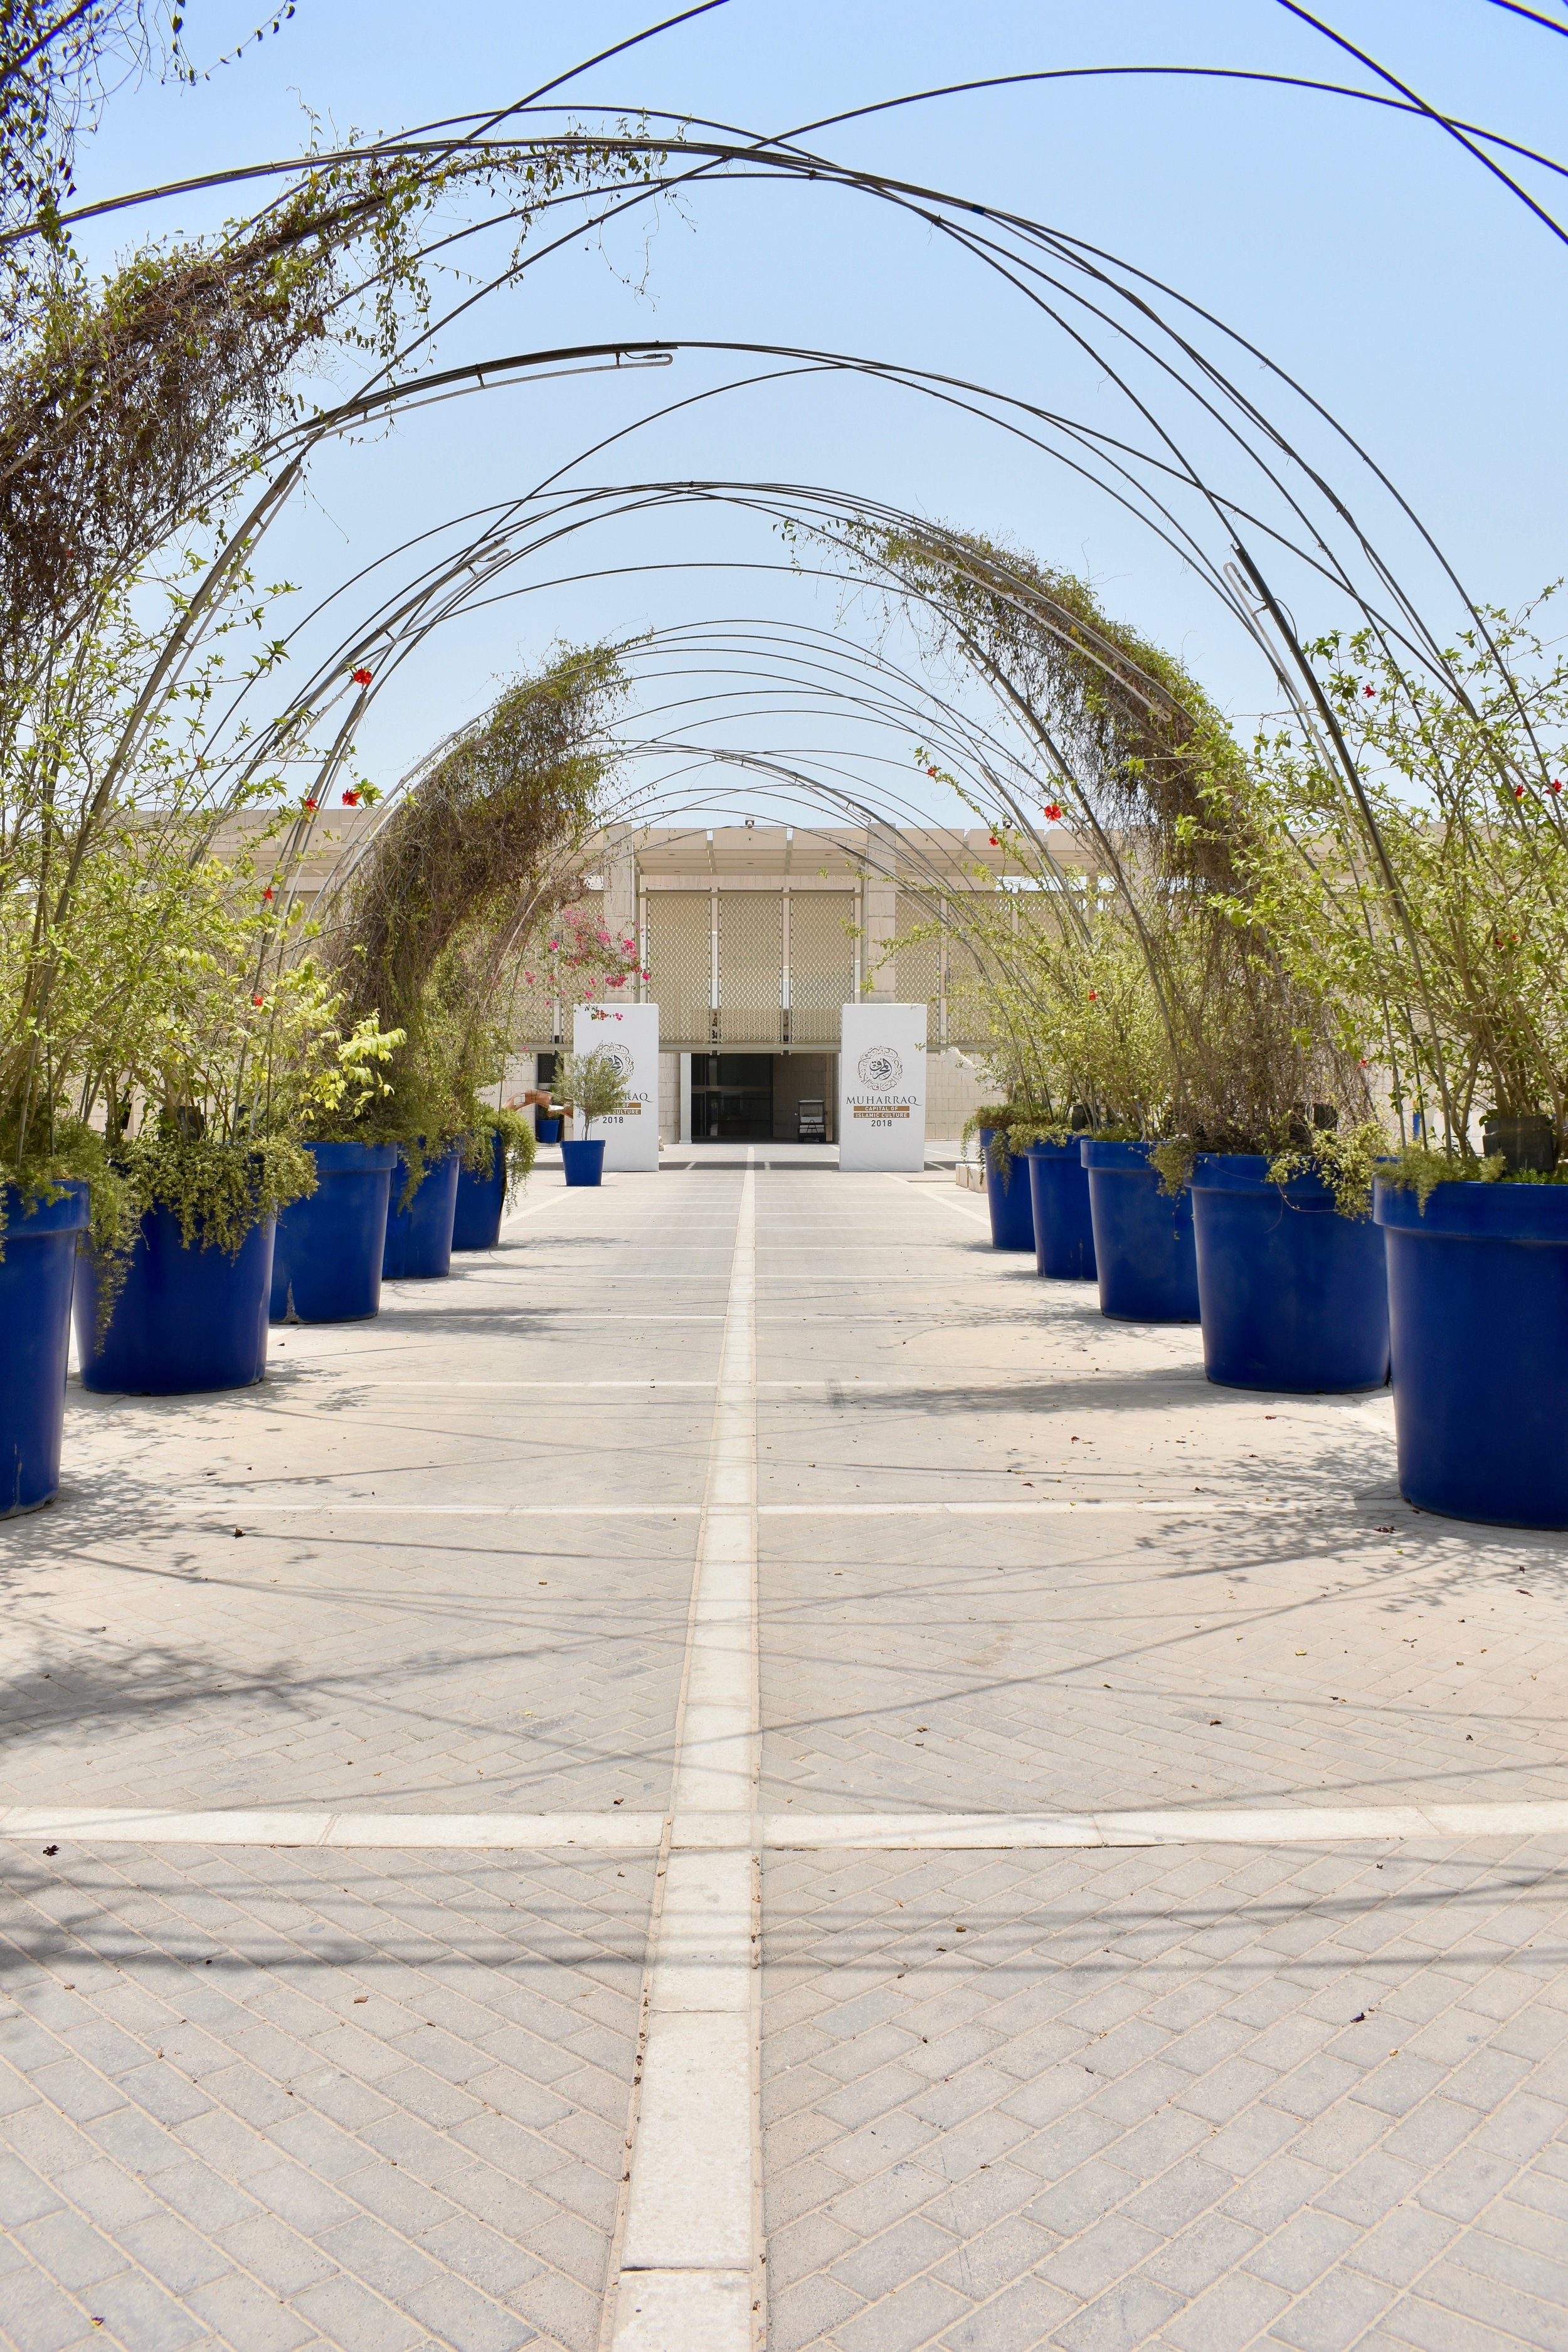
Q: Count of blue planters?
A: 12